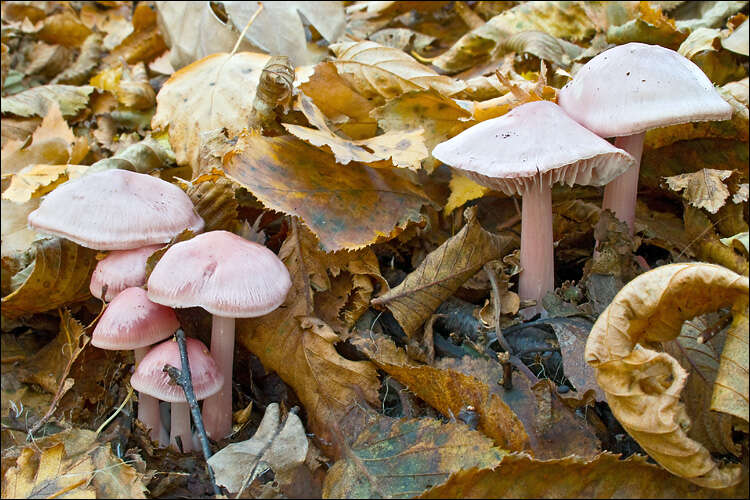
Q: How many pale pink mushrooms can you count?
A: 7